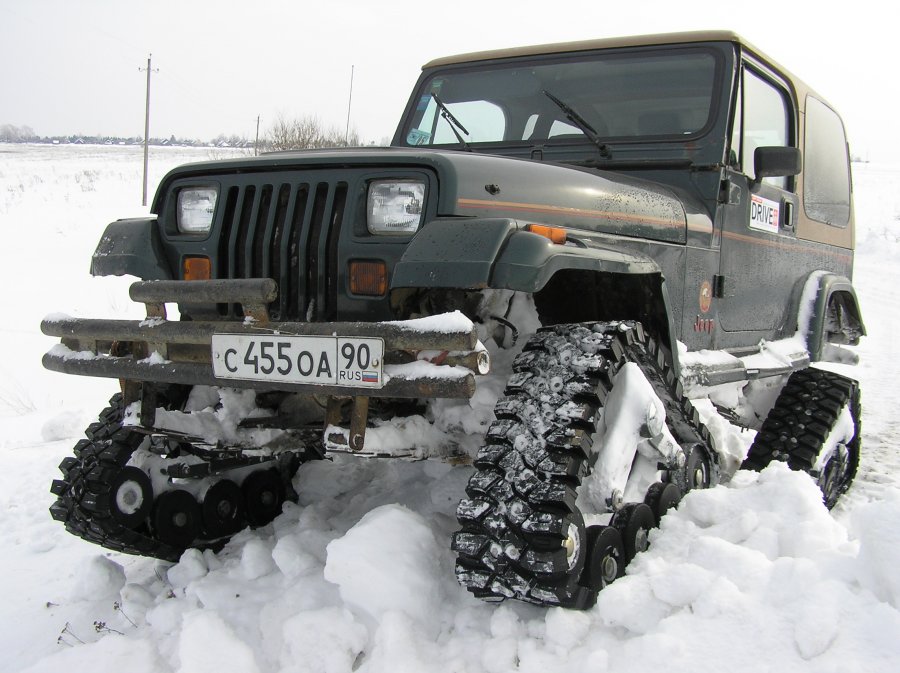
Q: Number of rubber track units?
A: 3